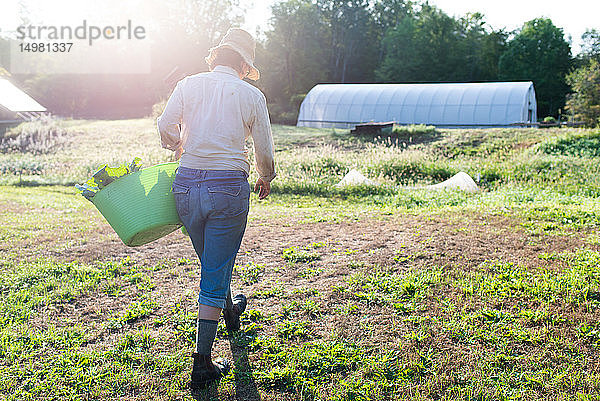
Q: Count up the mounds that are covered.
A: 2